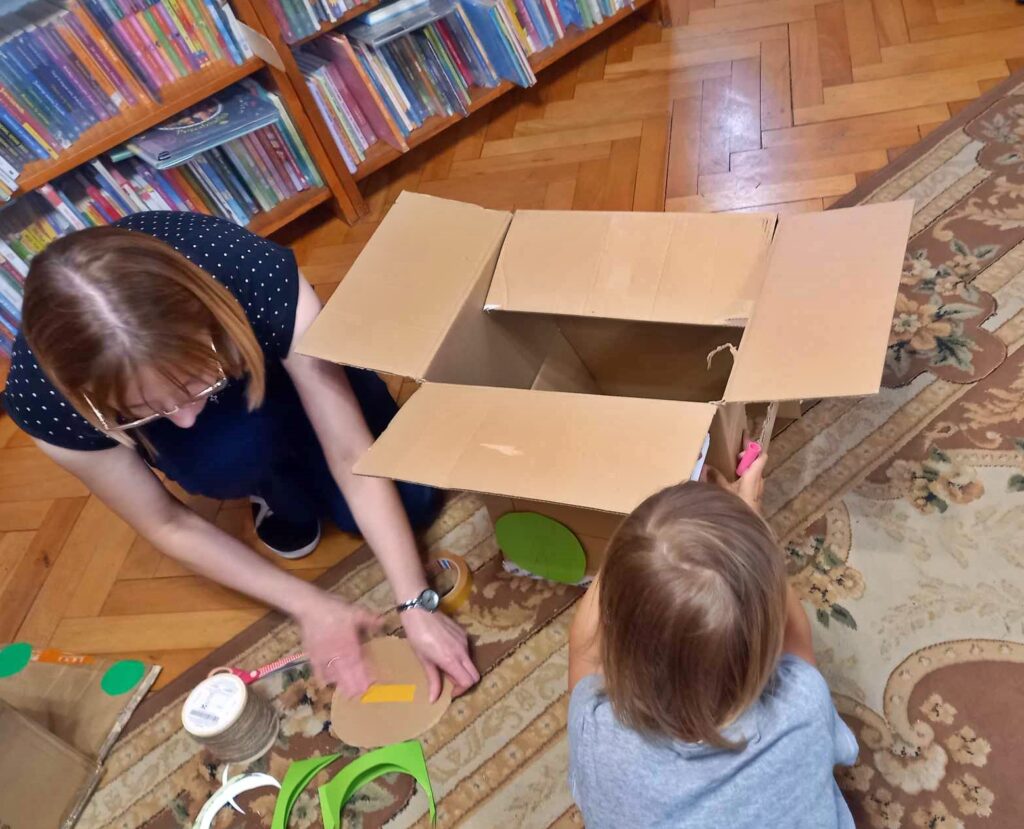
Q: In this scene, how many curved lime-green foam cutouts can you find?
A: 2